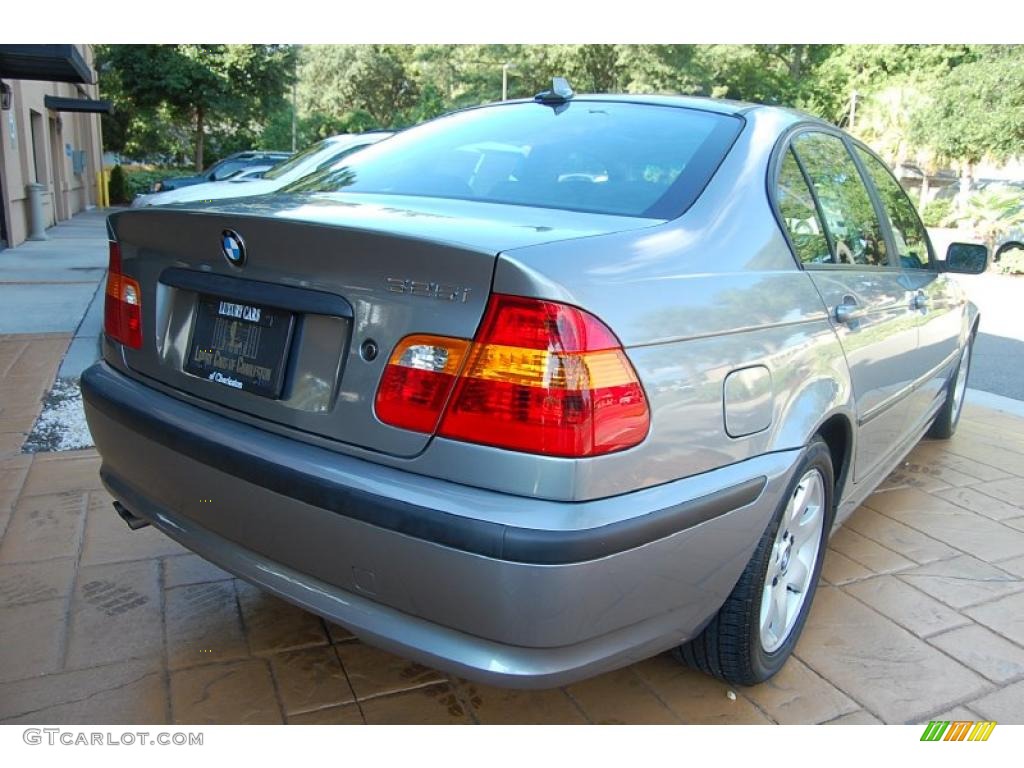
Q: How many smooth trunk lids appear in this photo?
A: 1